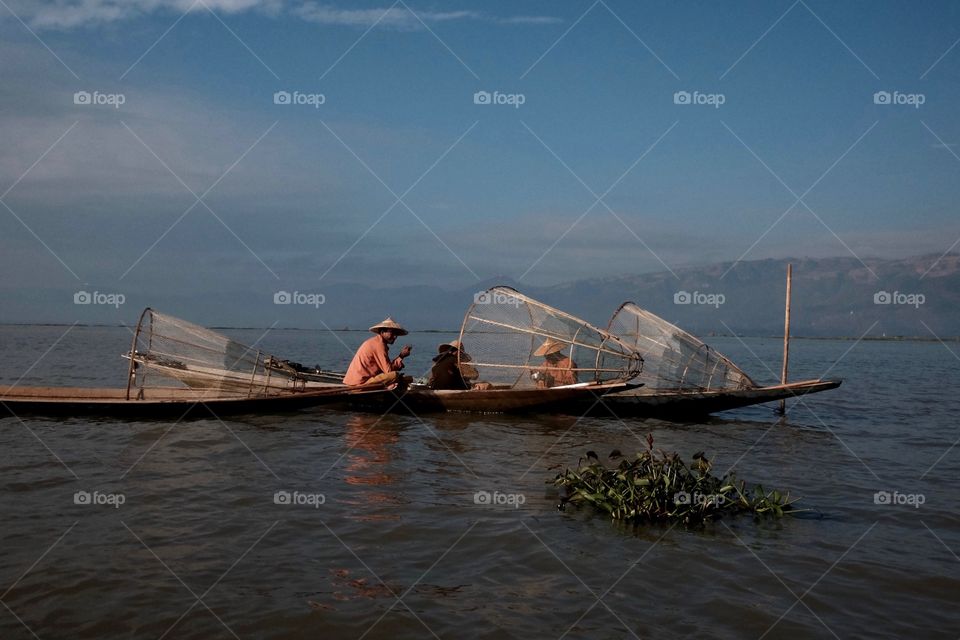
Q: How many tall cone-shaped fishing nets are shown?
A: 3